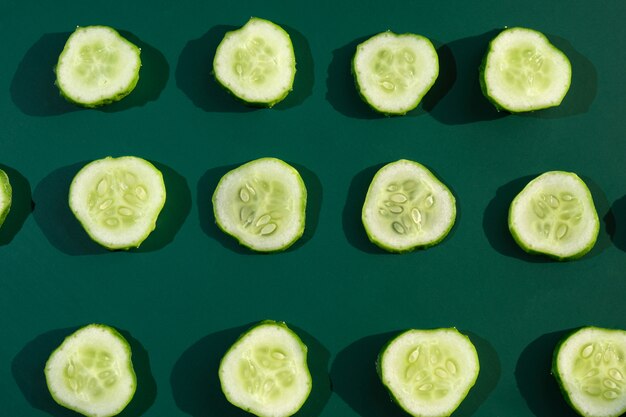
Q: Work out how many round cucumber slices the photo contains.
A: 13